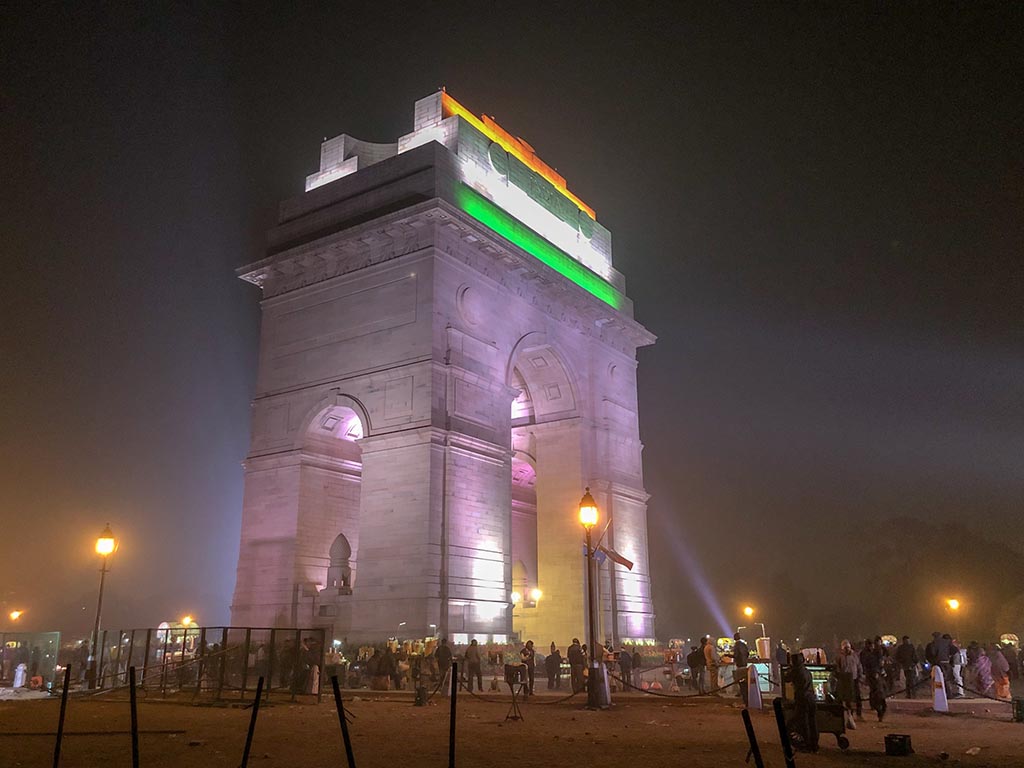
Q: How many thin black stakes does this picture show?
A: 7